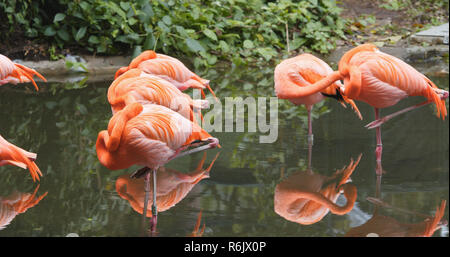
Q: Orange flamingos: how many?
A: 7